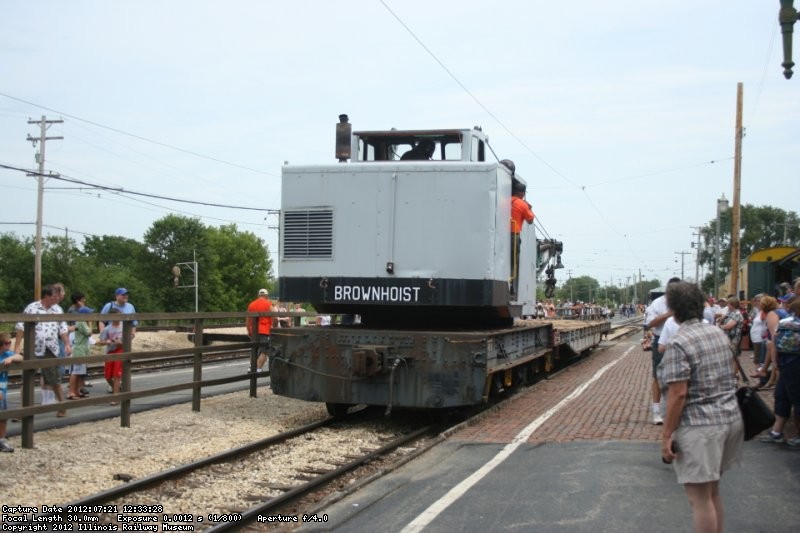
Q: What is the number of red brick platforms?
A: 1